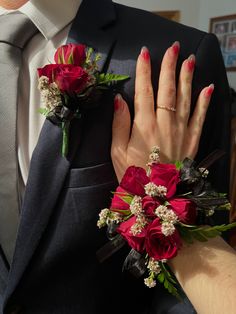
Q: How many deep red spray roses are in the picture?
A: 10